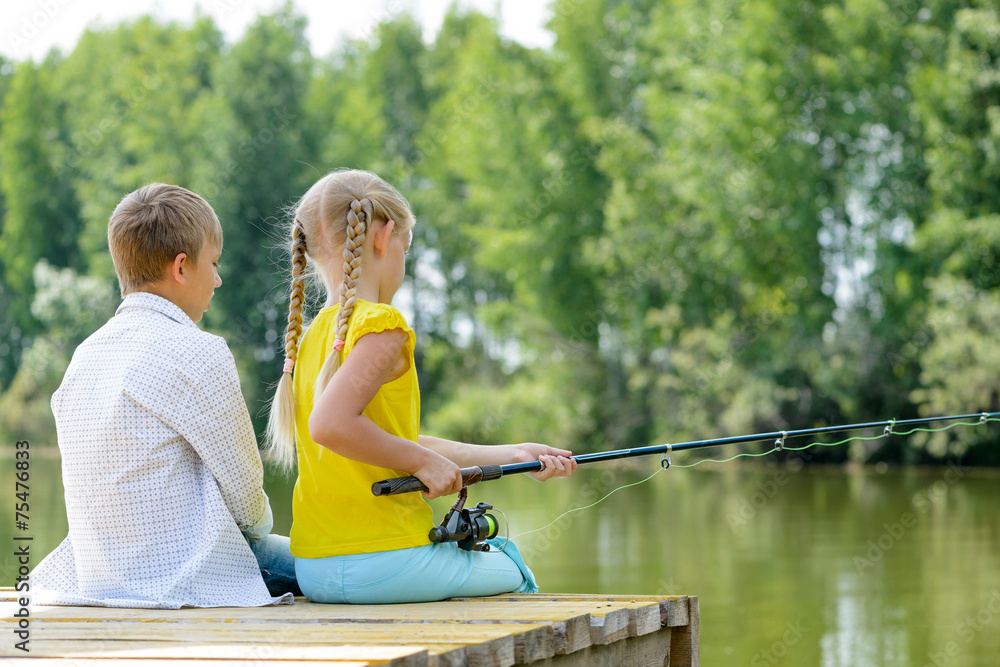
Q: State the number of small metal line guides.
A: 4